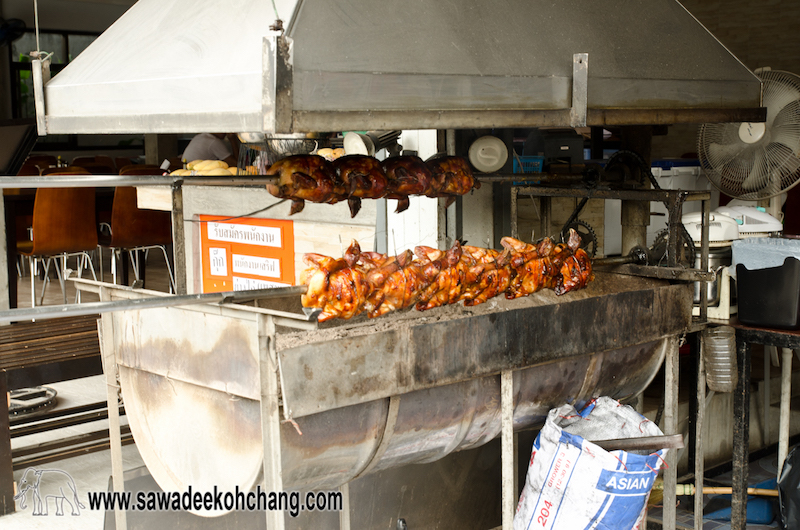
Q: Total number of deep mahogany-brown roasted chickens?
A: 4